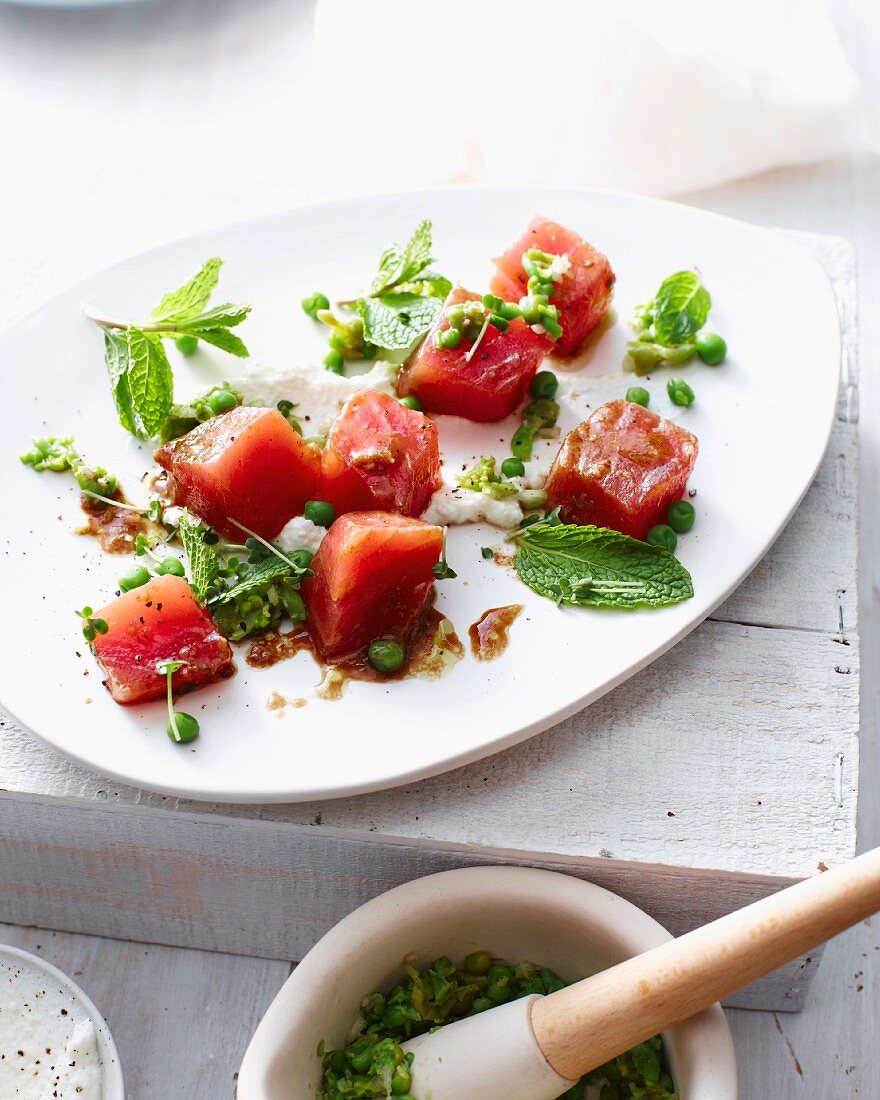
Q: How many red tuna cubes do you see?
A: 7